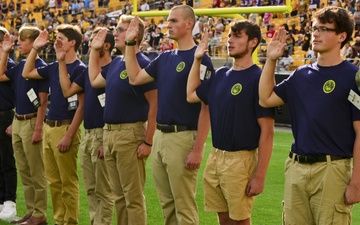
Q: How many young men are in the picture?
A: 8